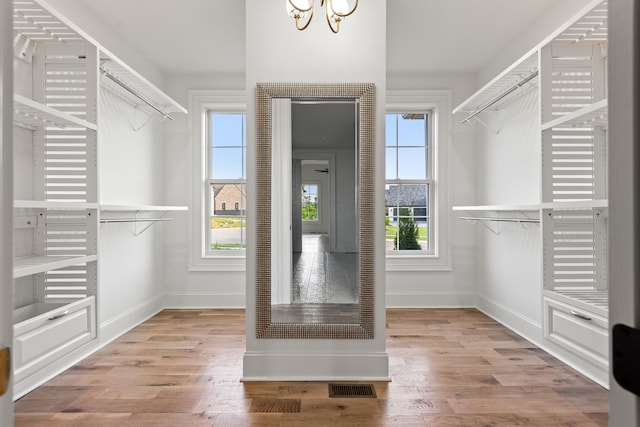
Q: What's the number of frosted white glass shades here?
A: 2